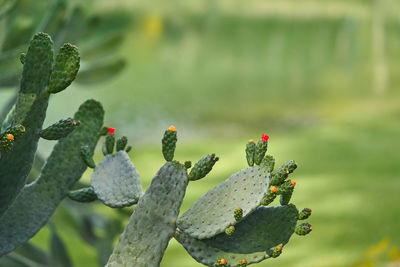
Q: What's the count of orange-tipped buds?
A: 11